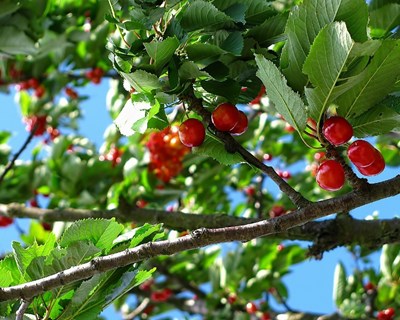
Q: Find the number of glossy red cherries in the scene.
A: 7